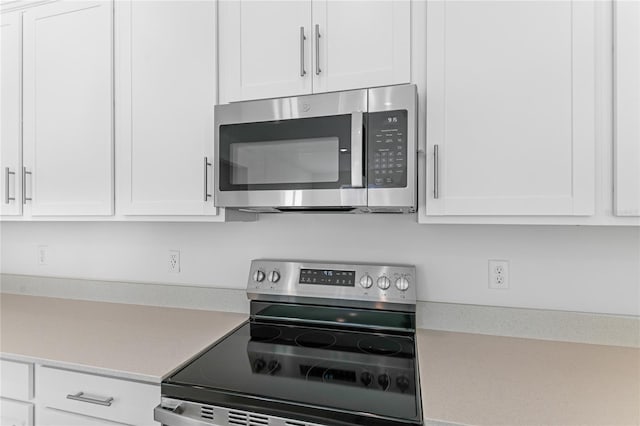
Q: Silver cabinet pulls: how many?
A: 7